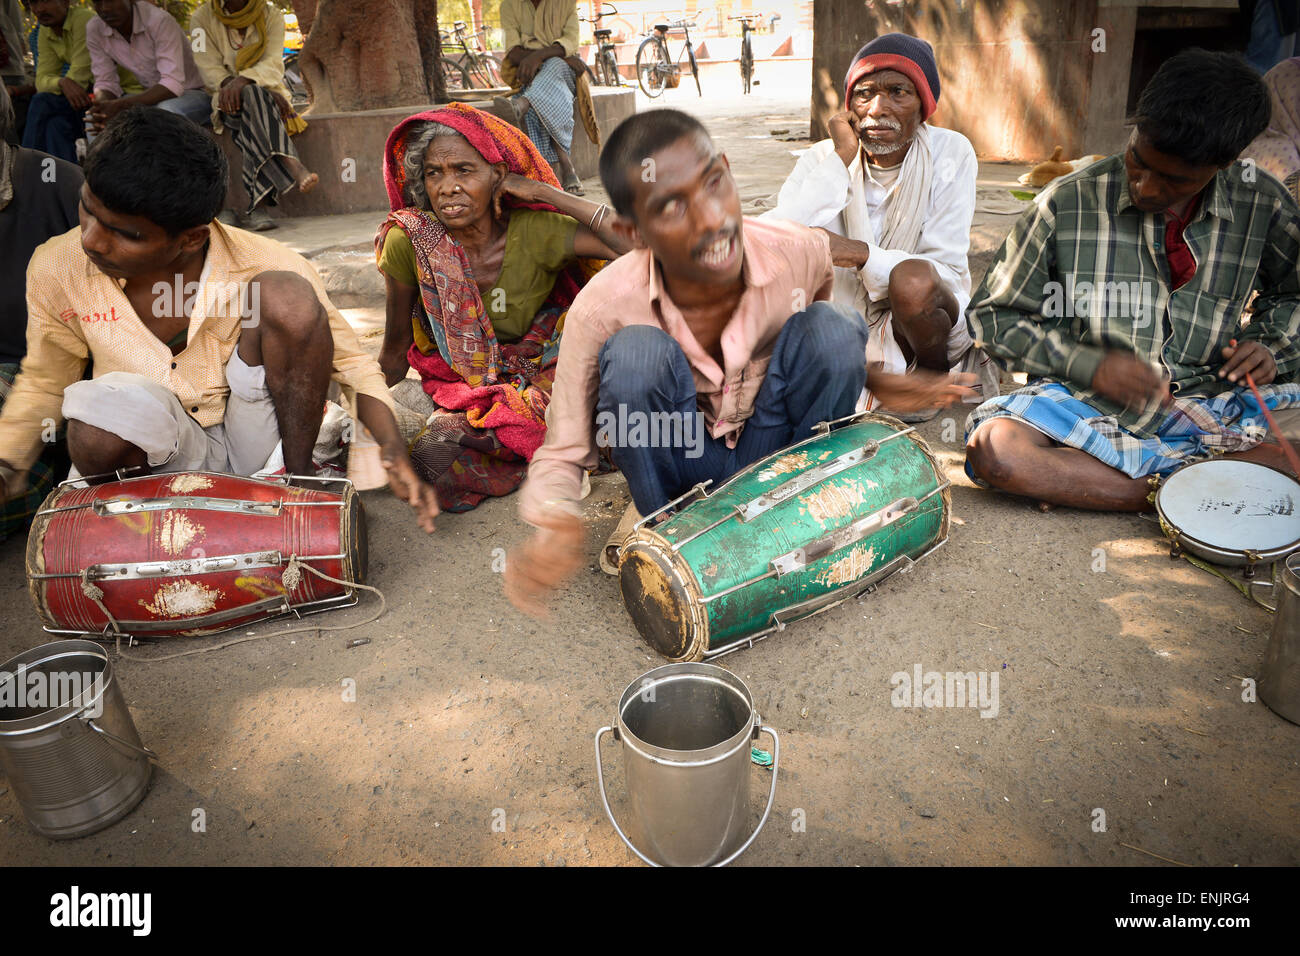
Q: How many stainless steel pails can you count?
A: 3